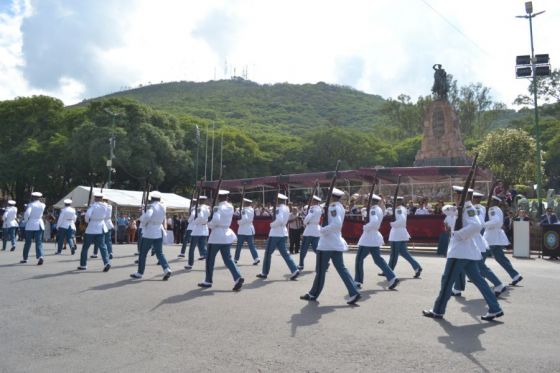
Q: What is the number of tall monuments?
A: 1